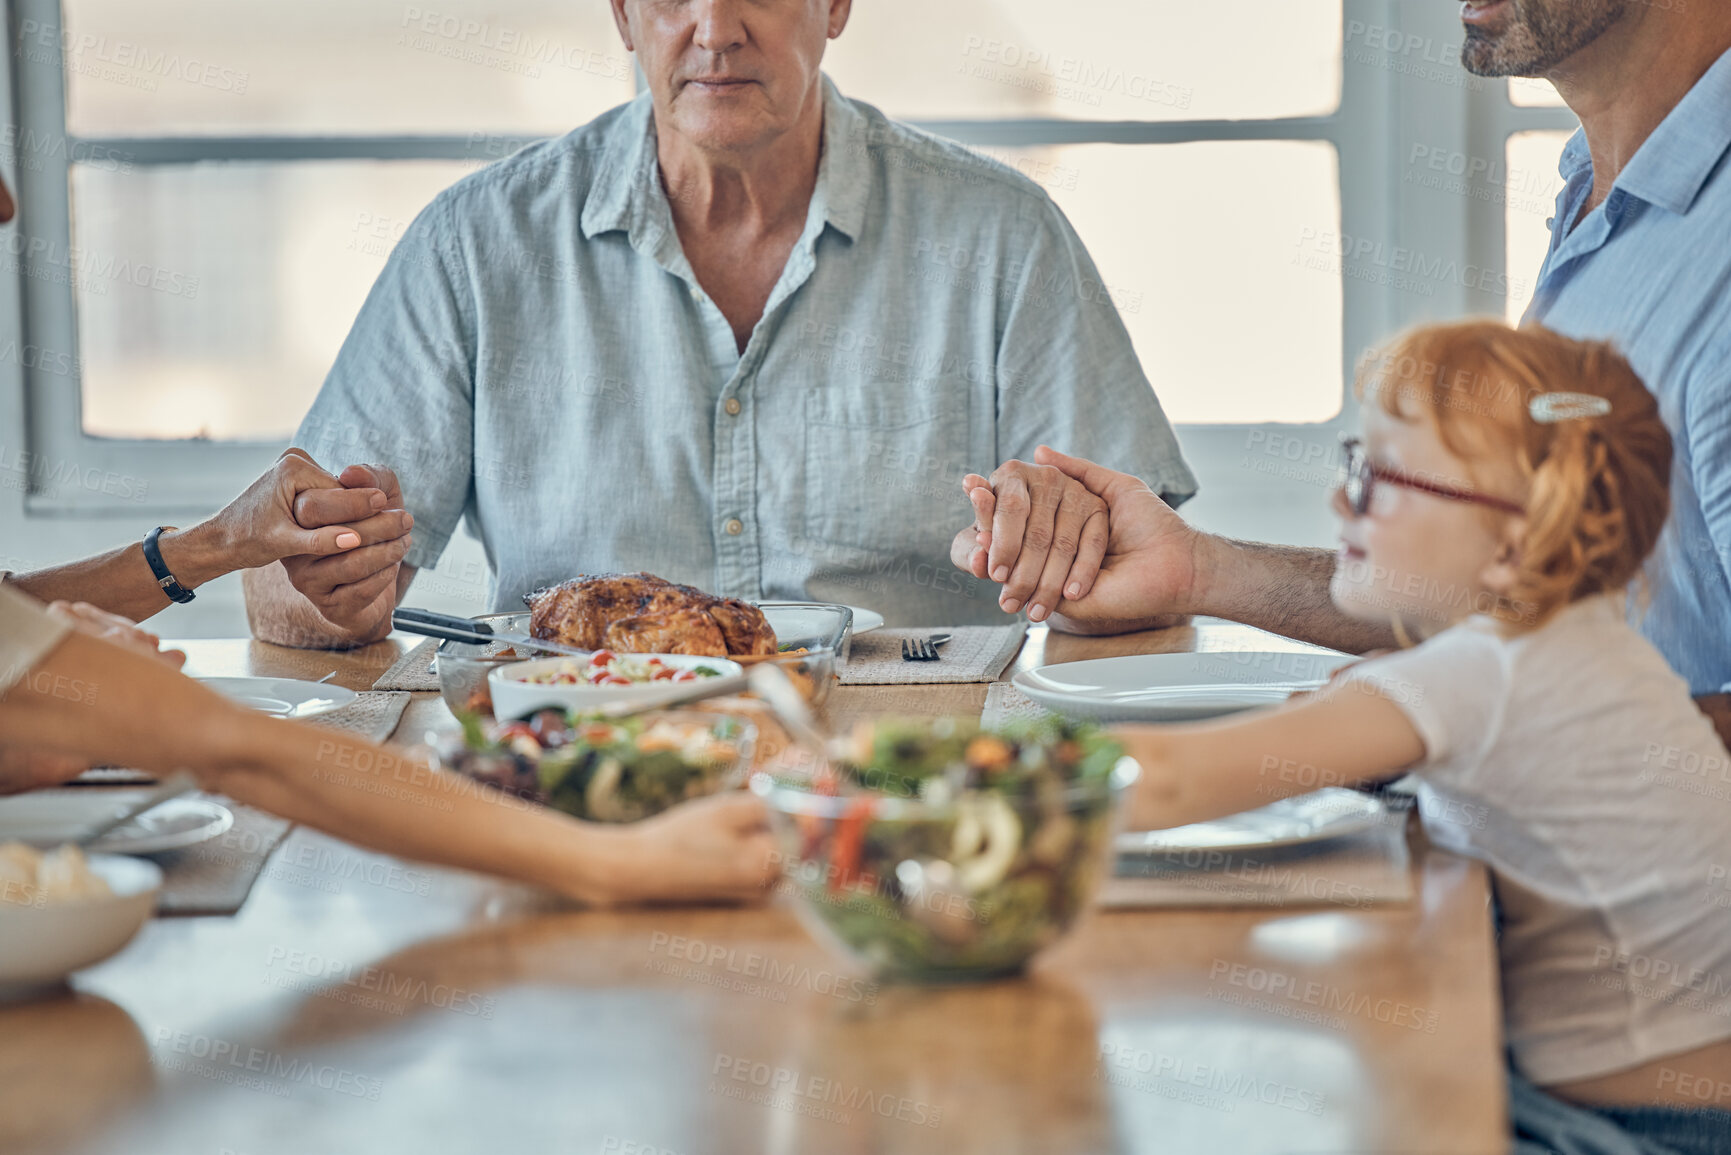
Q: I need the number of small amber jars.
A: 0